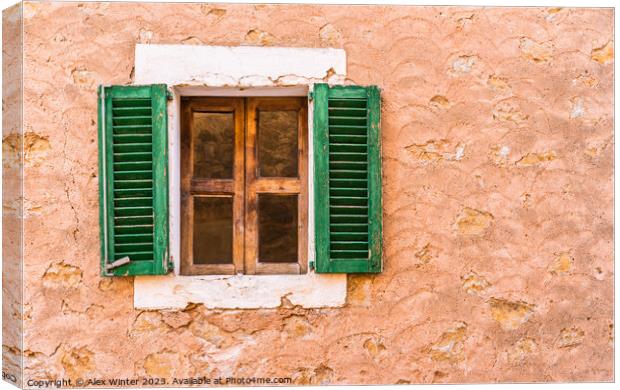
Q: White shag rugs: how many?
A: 0